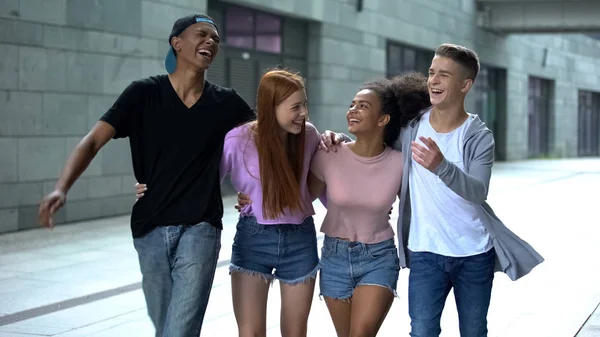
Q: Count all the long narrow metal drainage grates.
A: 1